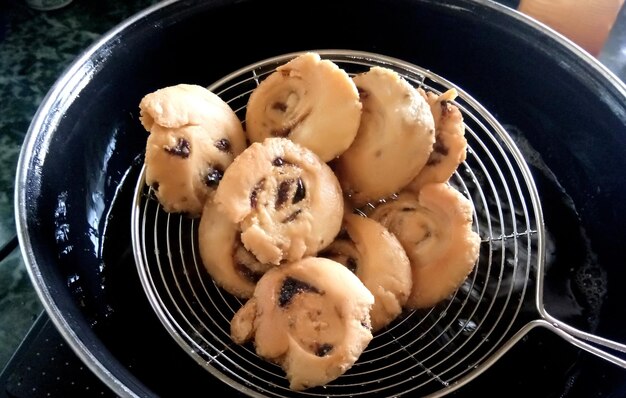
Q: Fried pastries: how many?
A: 9